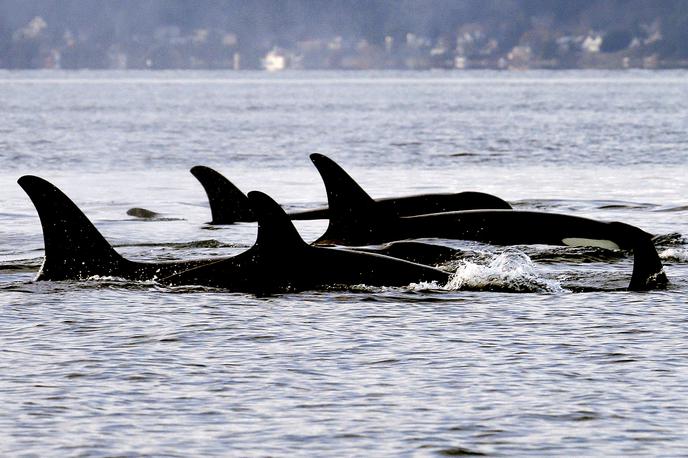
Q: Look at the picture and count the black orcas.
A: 5